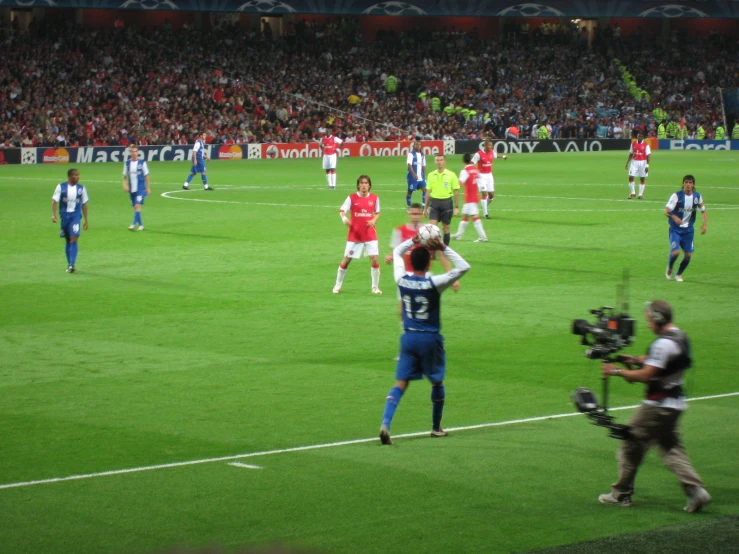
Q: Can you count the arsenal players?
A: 6